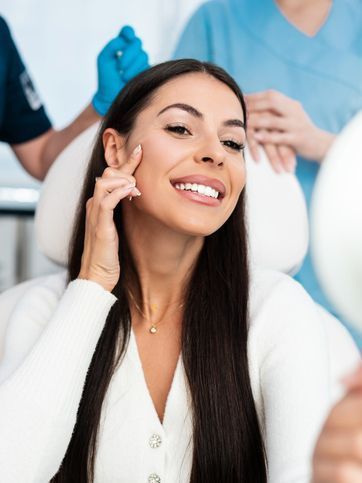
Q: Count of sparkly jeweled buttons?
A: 2